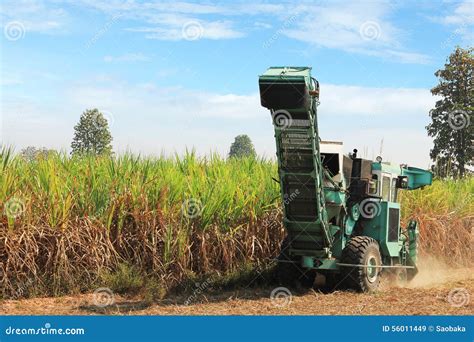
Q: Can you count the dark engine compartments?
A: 1